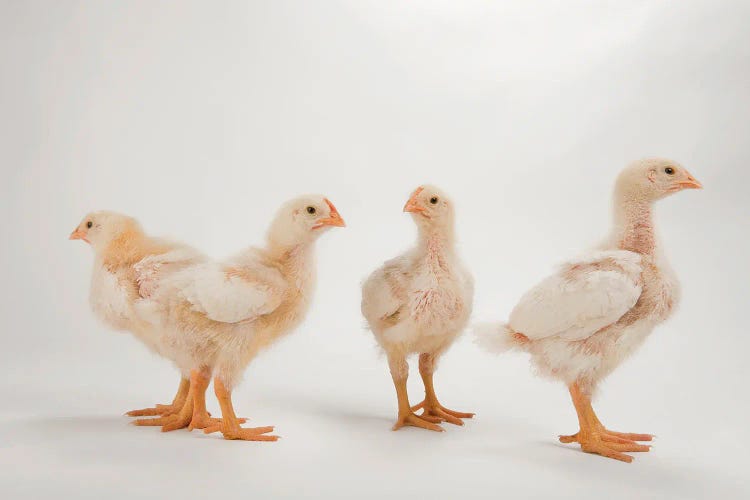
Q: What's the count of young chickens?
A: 4